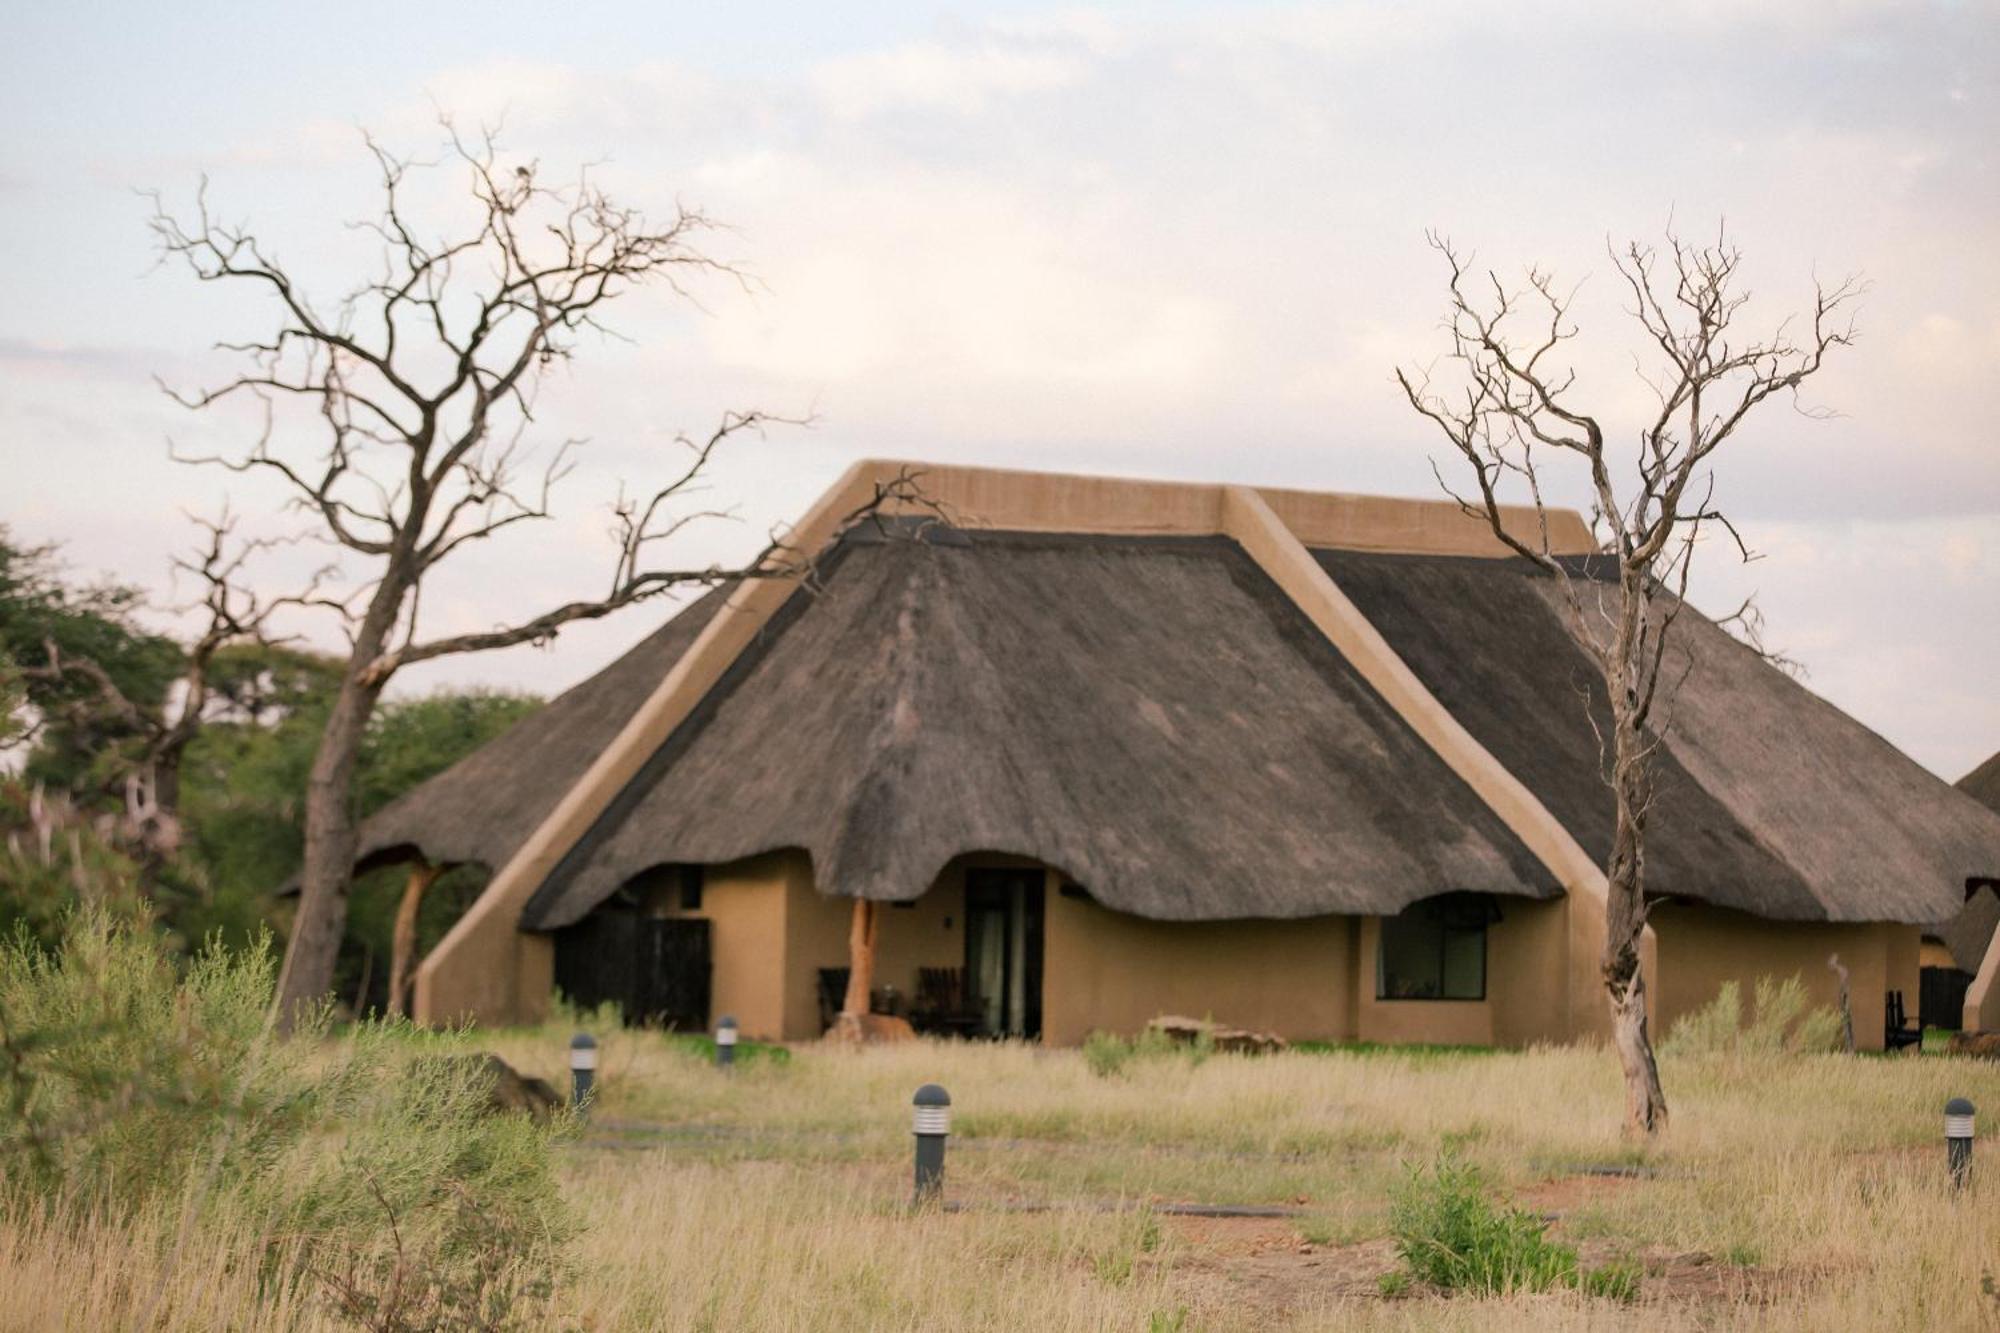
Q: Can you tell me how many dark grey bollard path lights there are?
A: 4